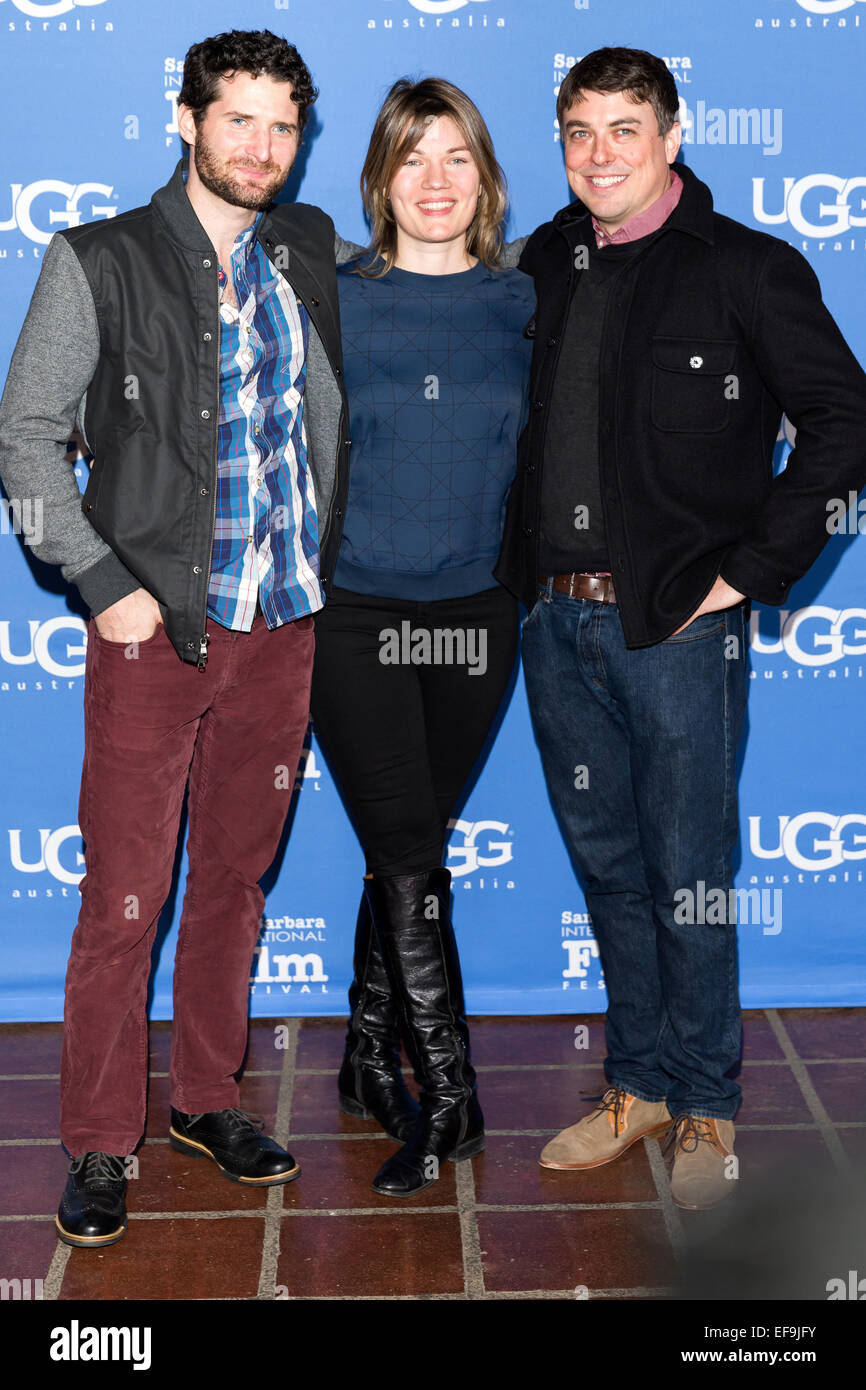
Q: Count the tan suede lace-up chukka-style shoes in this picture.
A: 2